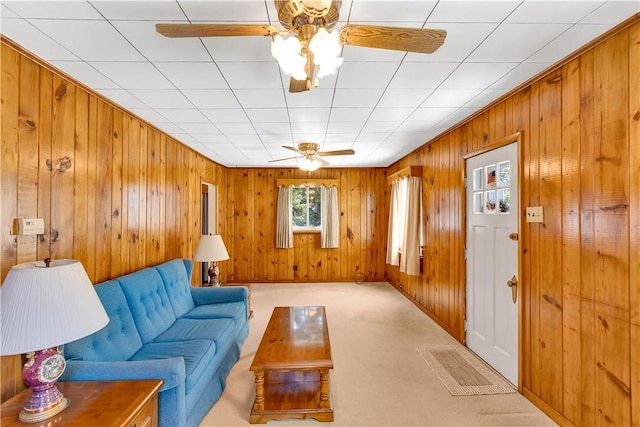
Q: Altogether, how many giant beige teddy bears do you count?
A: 0